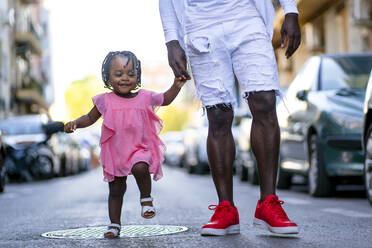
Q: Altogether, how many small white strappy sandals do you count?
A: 2